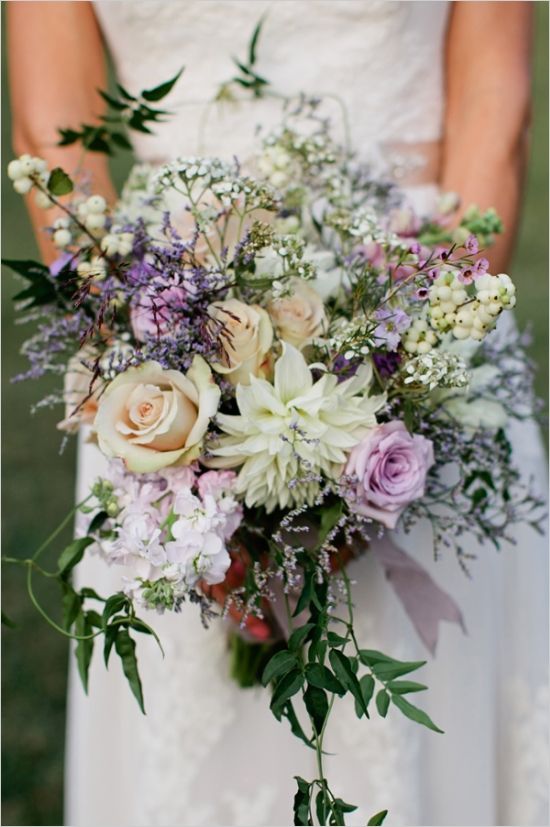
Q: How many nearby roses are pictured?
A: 4